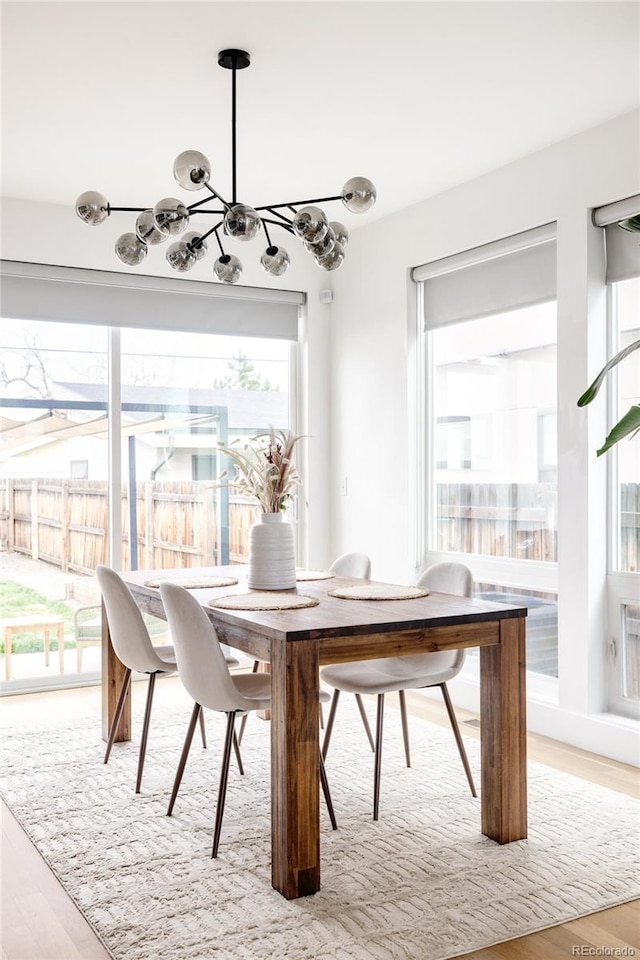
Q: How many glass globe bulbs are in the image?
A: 15